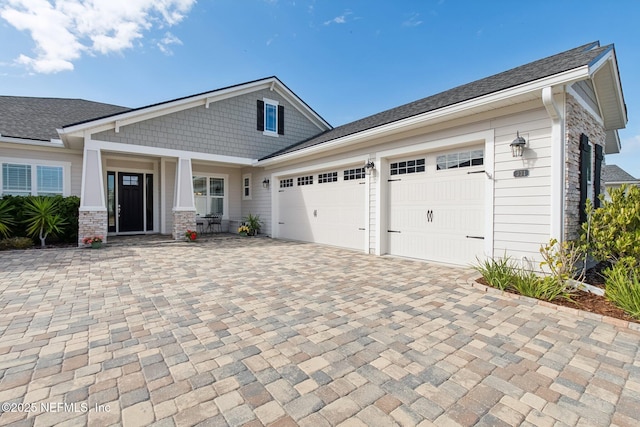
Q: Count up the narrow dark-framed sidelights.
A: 2